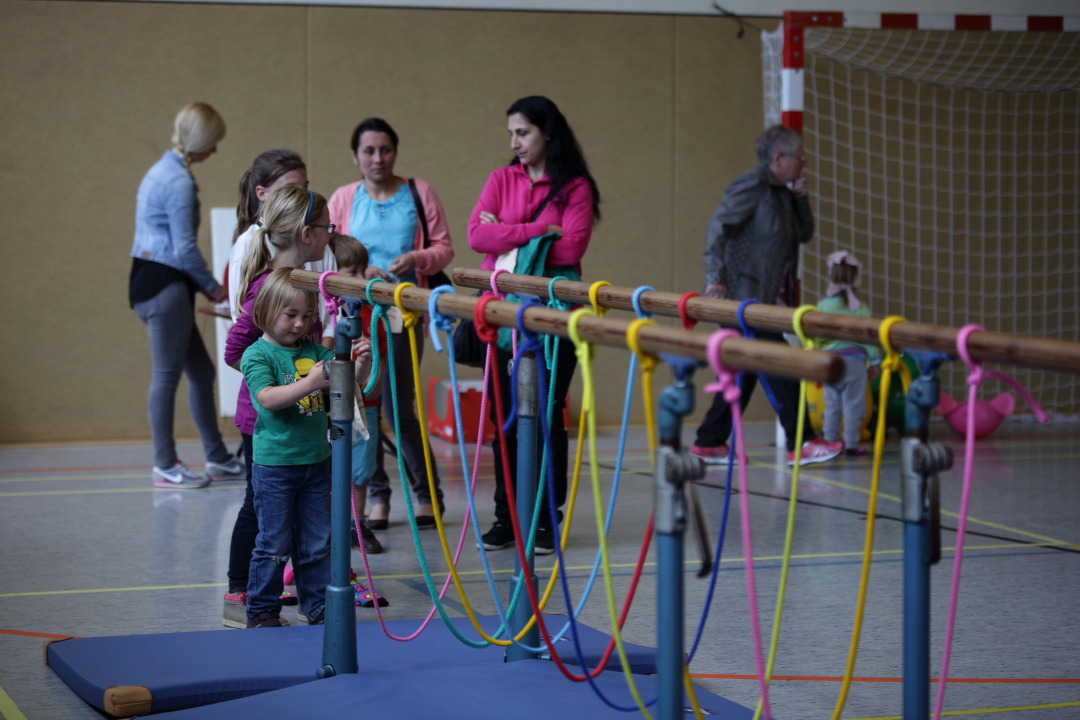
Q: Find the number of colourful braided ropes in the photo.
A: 9